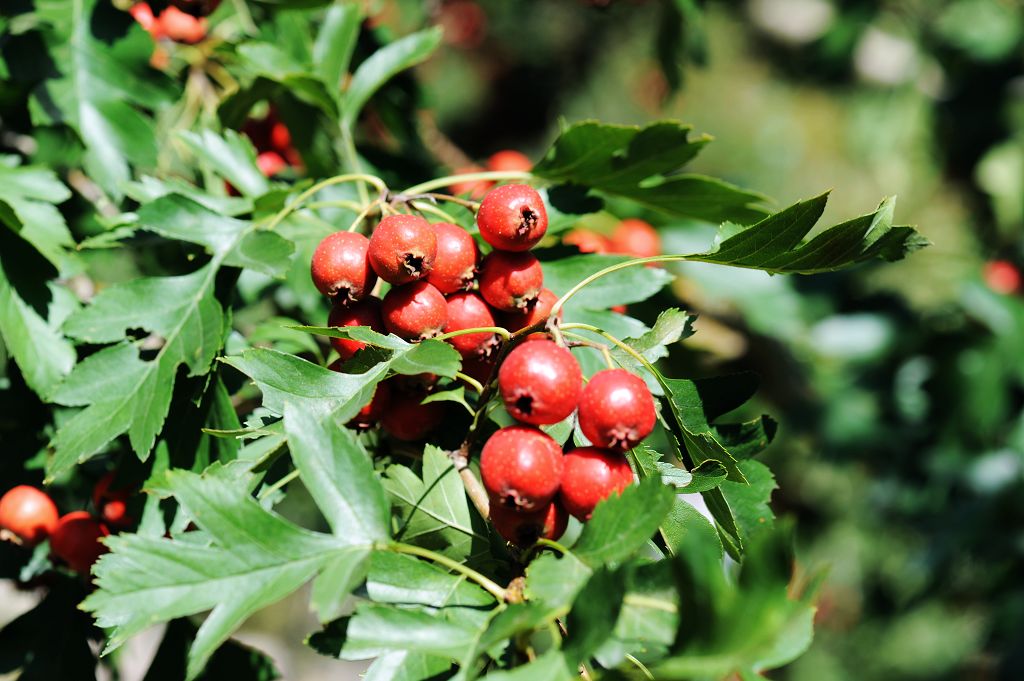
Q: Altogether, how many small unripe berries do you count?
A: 0